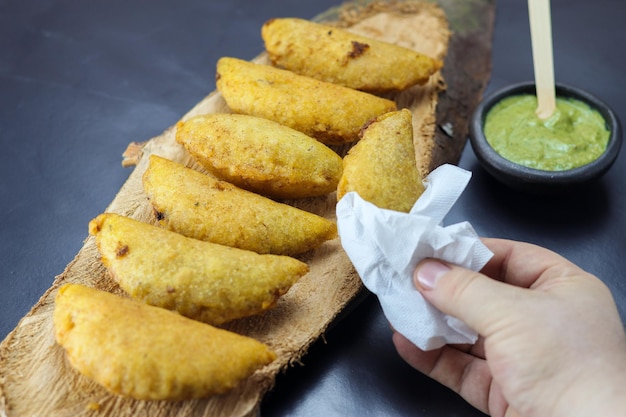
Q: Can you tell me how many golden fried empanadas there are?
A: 7